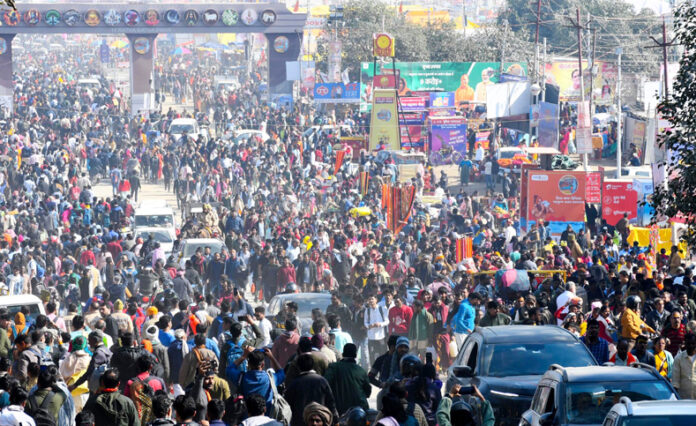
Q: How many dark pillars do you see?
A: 3